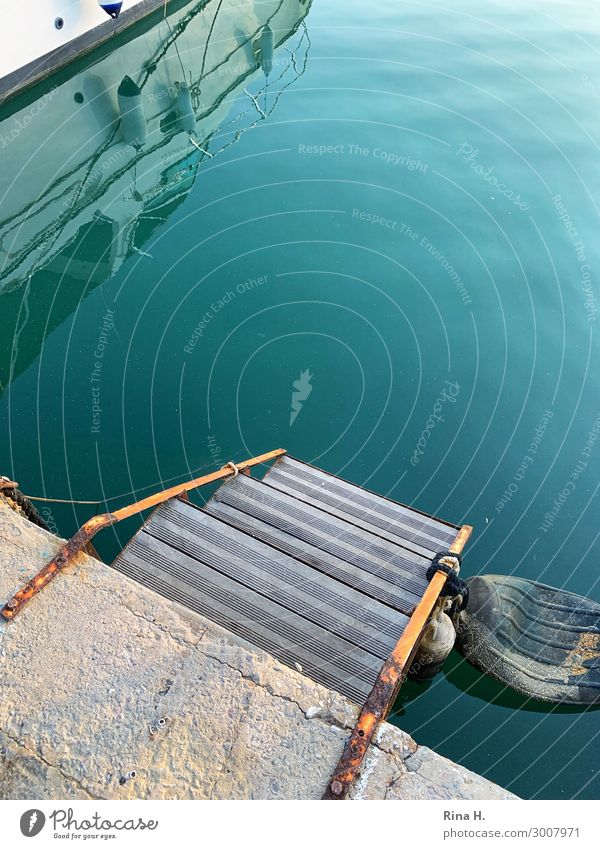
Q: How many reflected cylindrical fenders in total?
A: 3